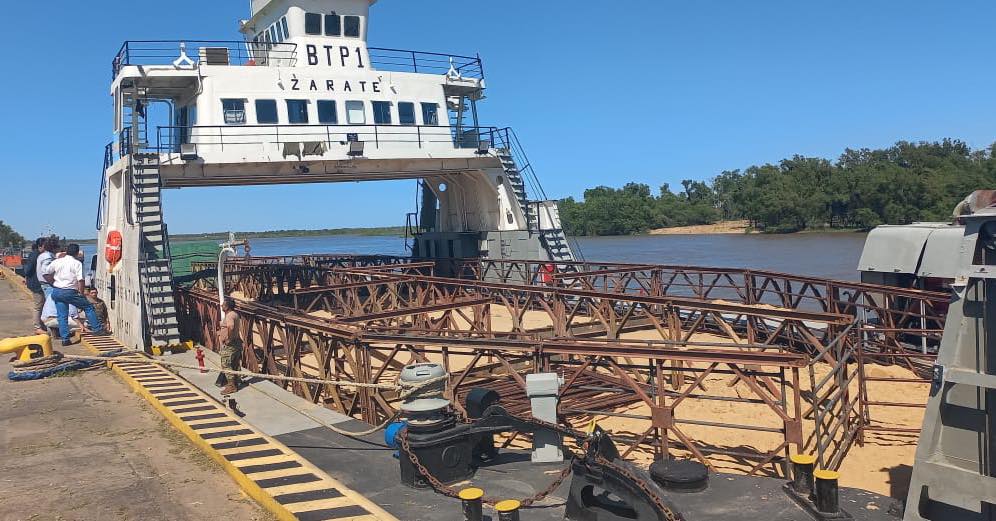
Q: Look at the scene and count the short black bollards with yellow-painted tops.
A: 4